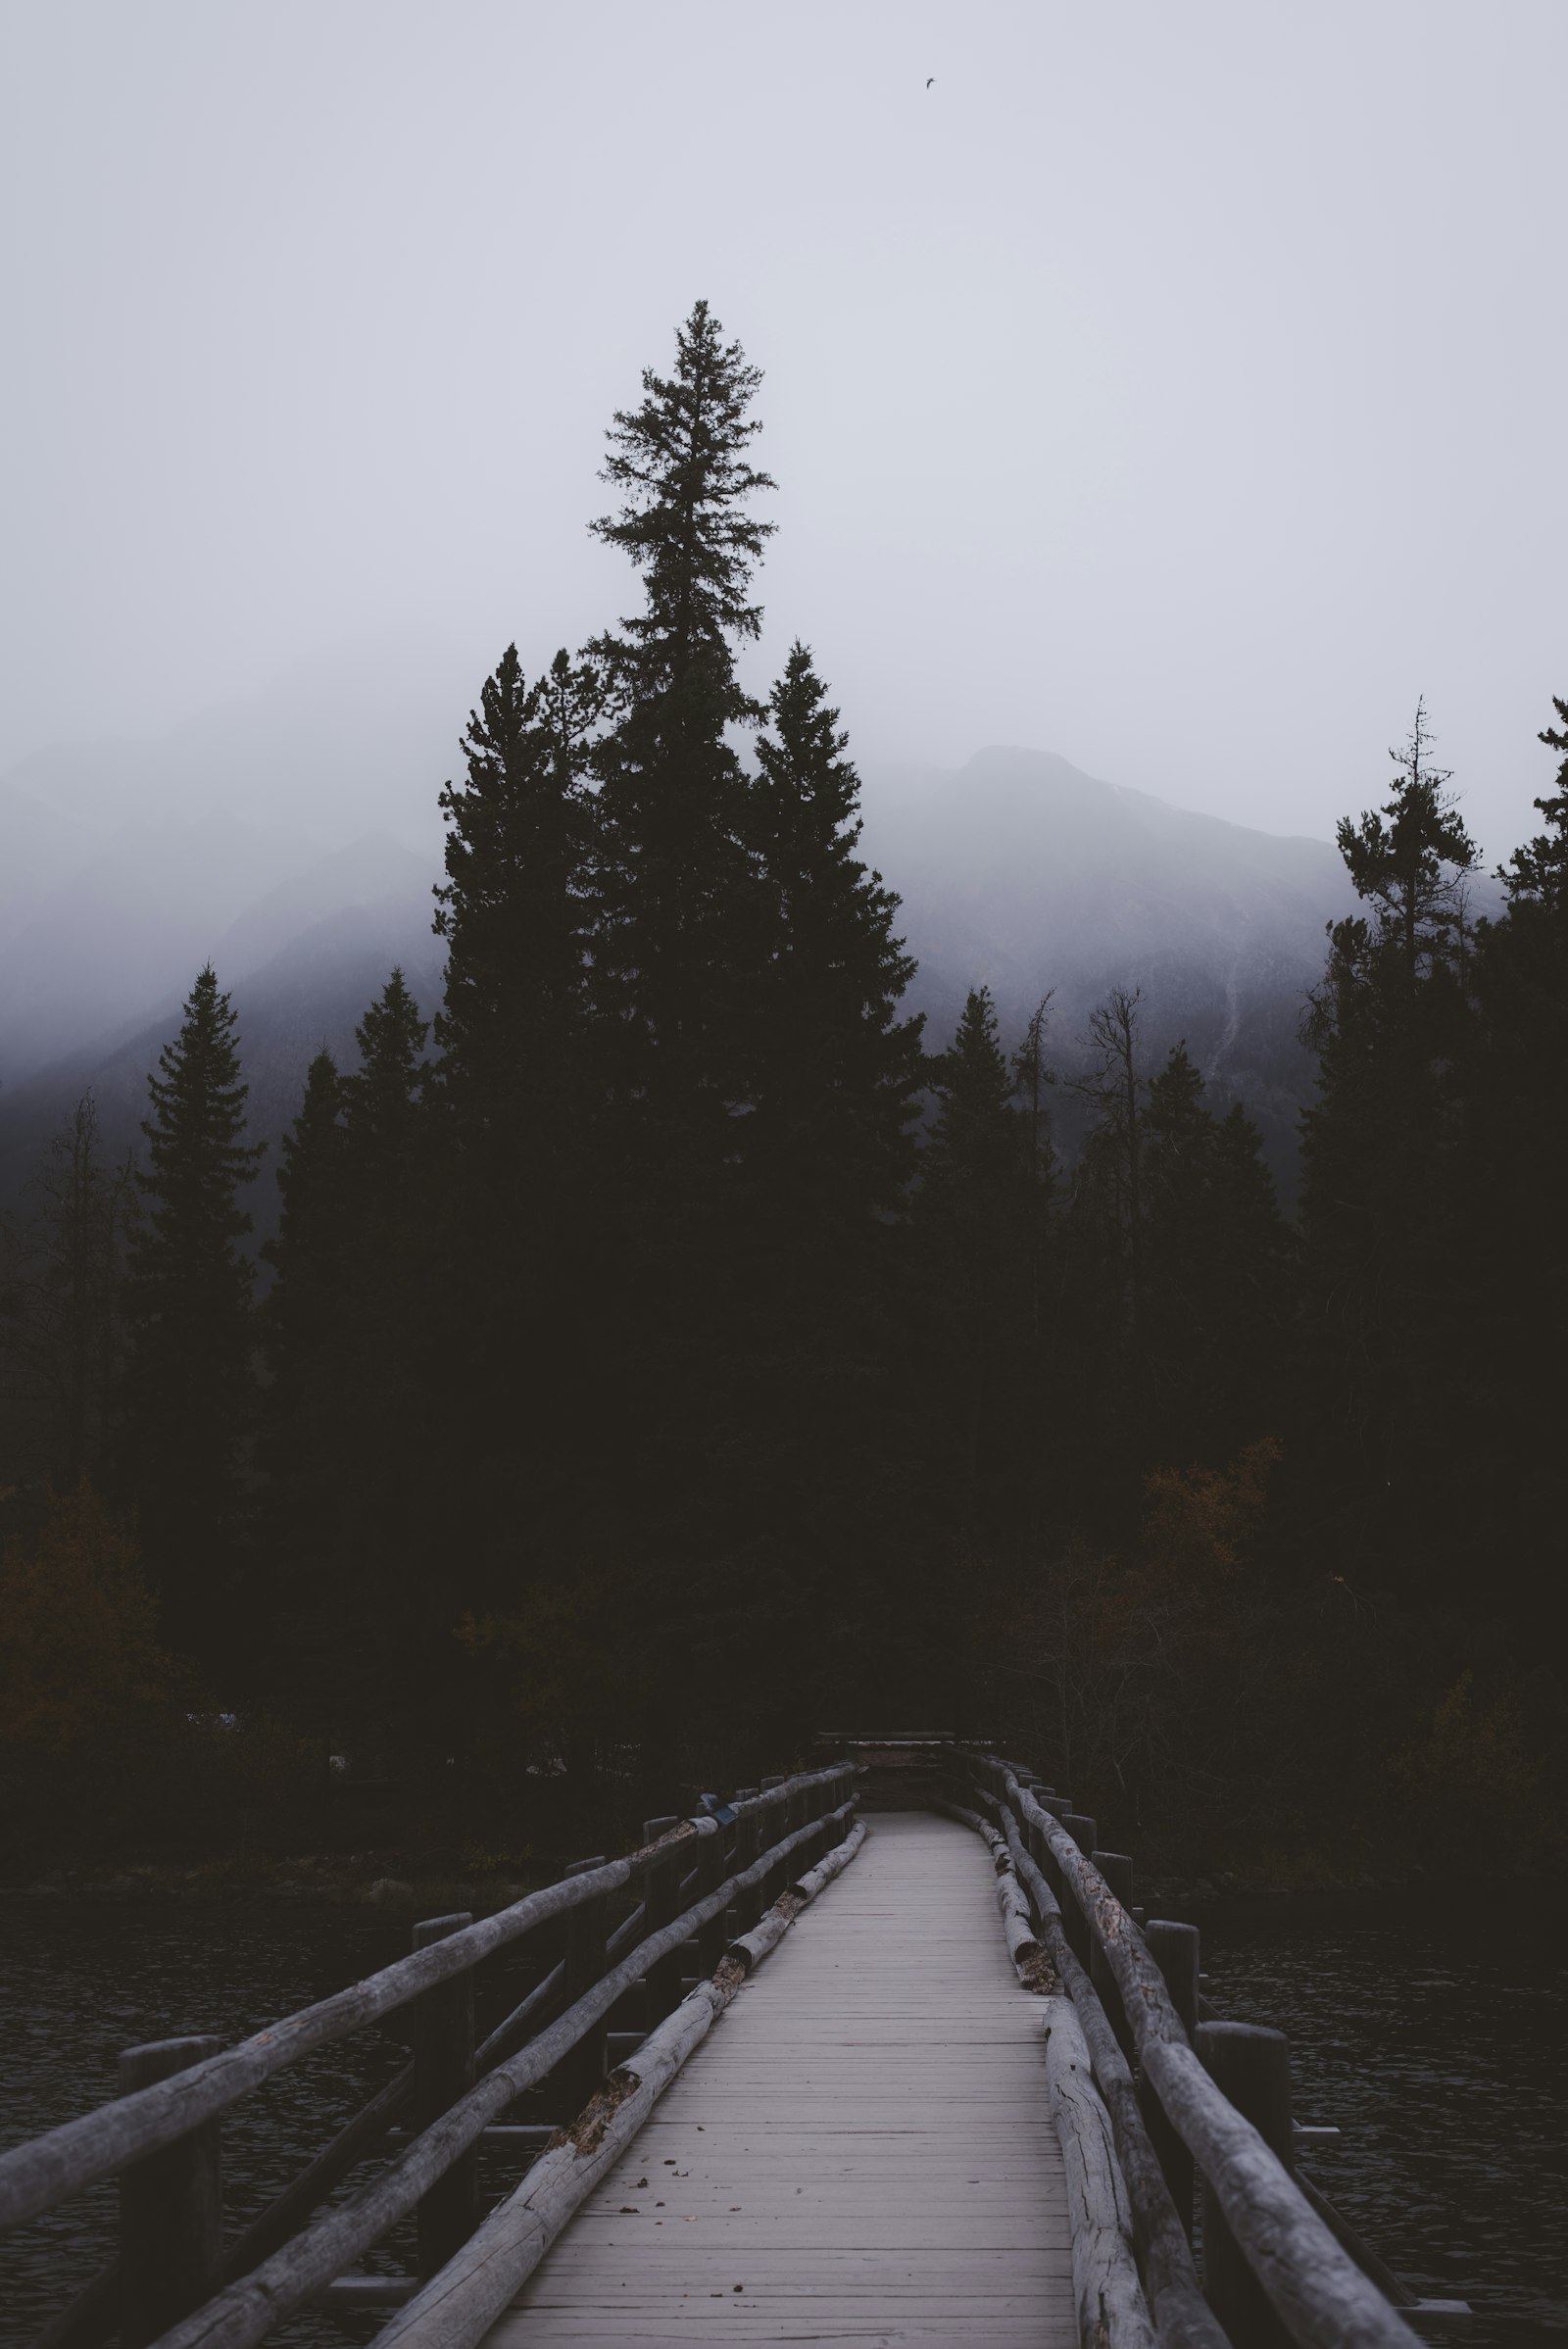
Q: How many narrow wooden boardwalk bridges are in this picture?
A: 1